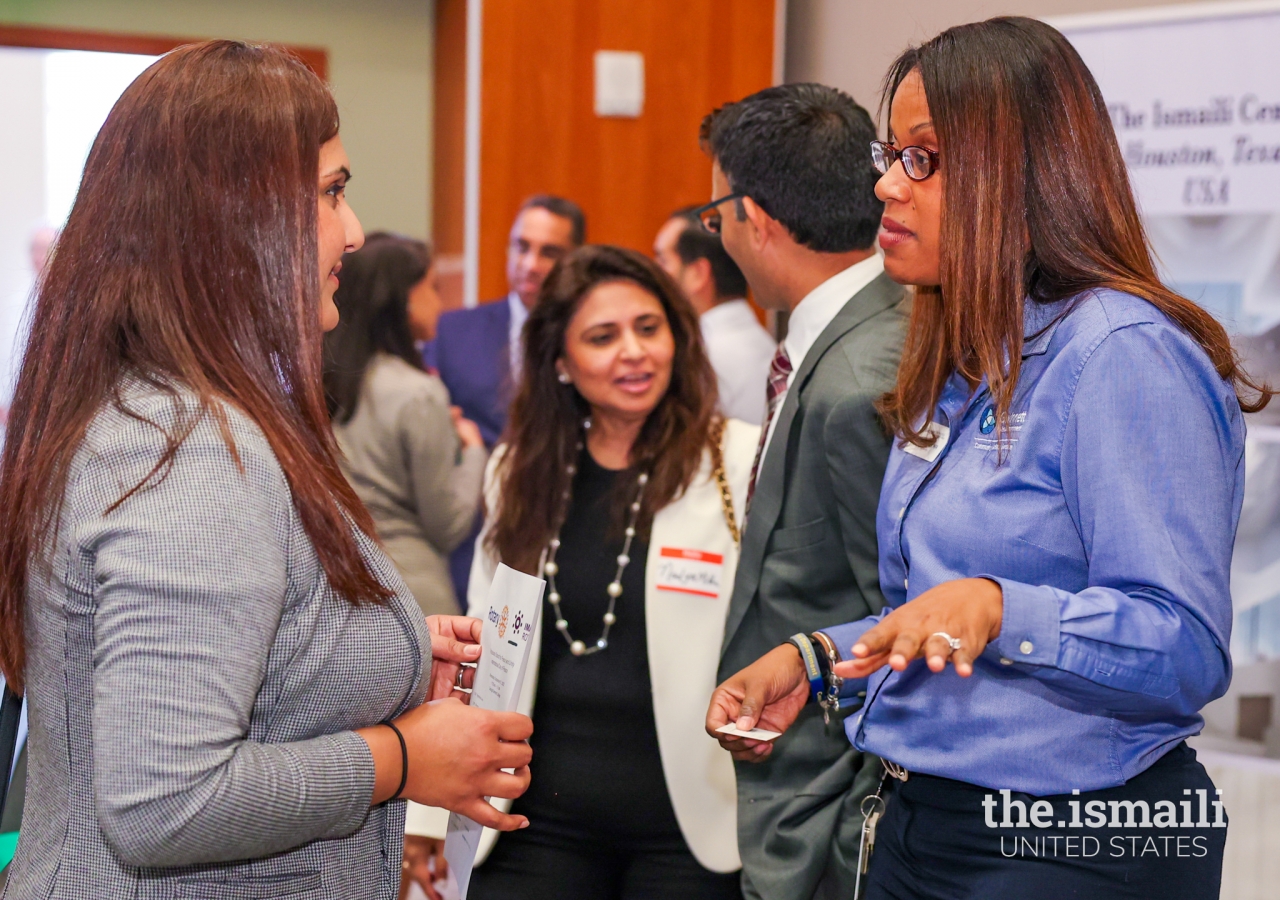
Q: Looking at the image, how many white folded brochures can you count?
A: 1